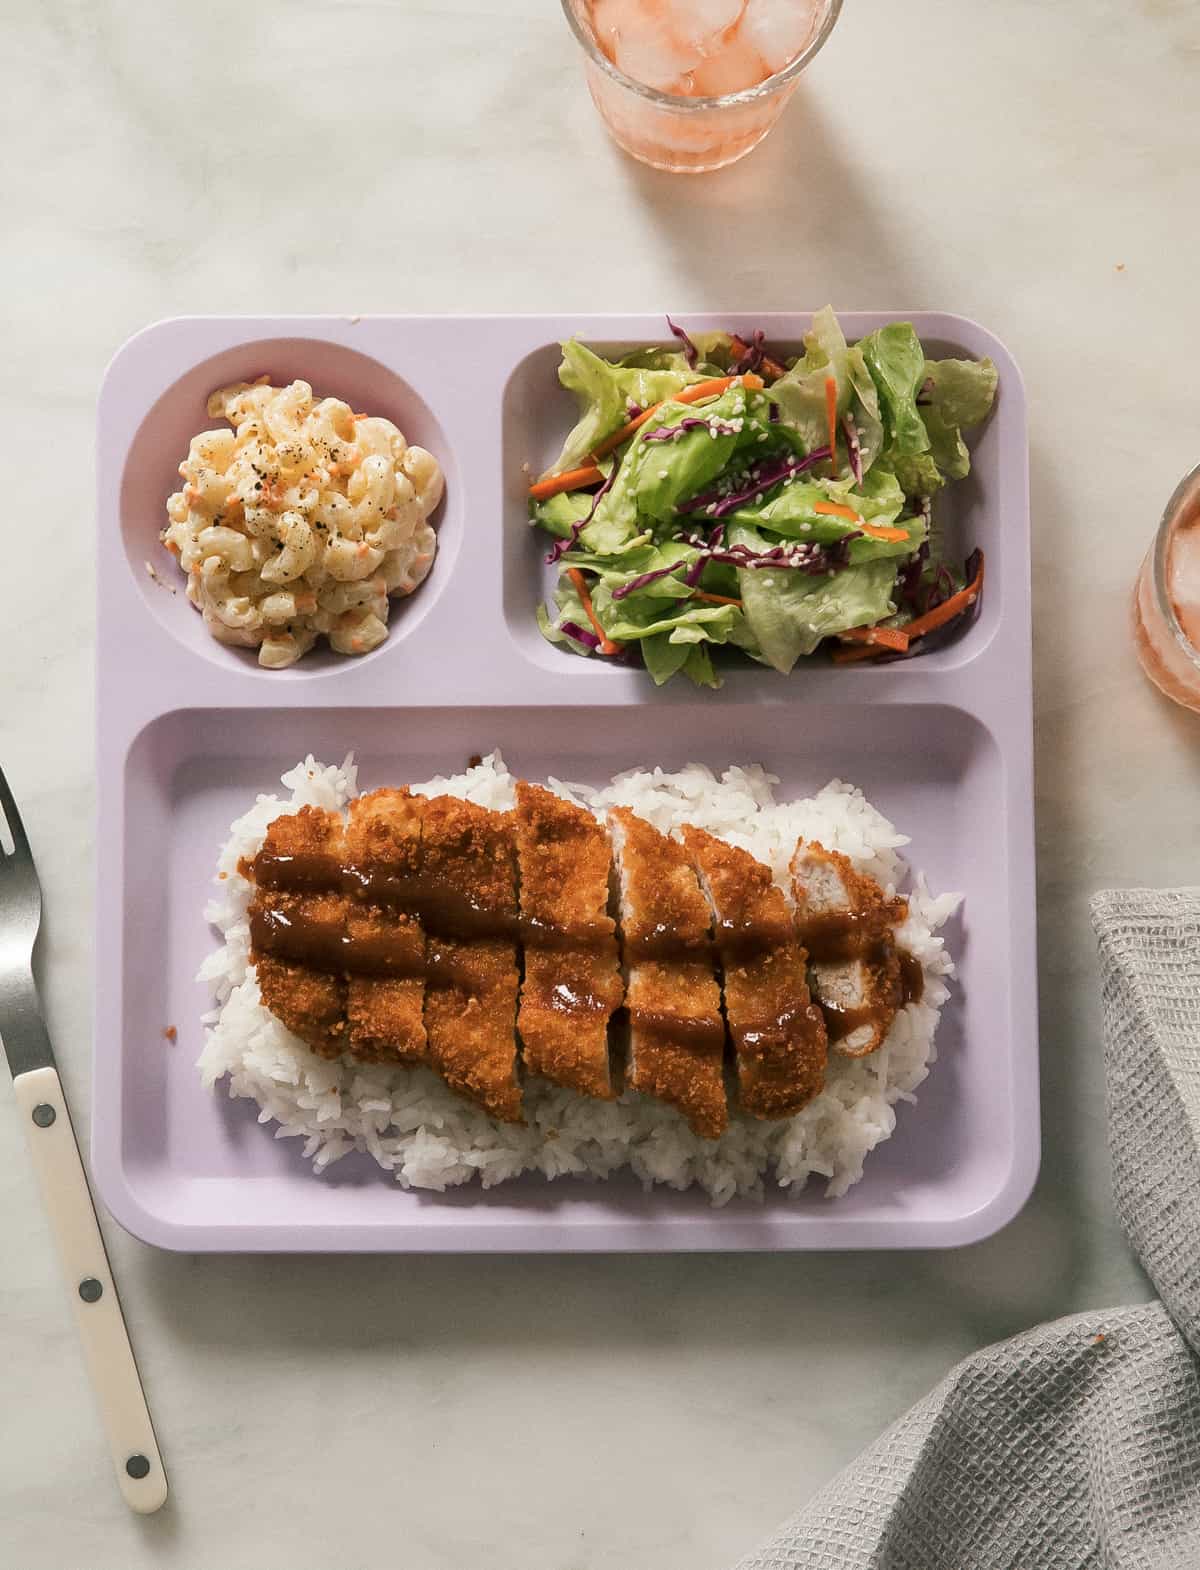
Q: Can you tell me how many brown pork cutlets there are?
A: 7